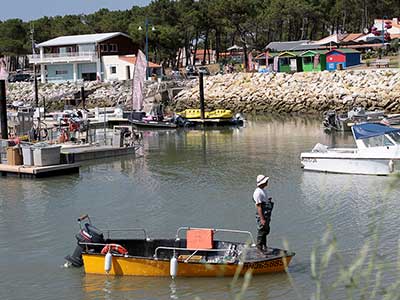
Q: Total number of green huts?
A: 2